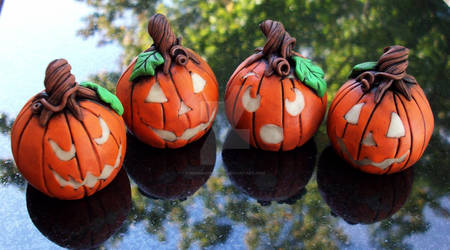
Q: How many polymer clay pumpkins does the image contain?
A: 4